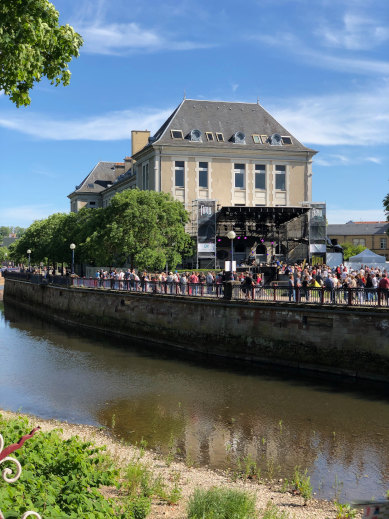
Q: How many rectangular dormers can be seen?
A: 6